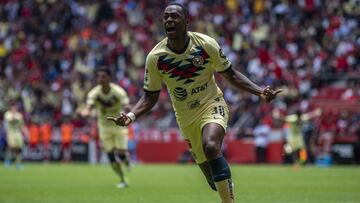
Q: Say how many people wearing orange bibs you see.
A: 3